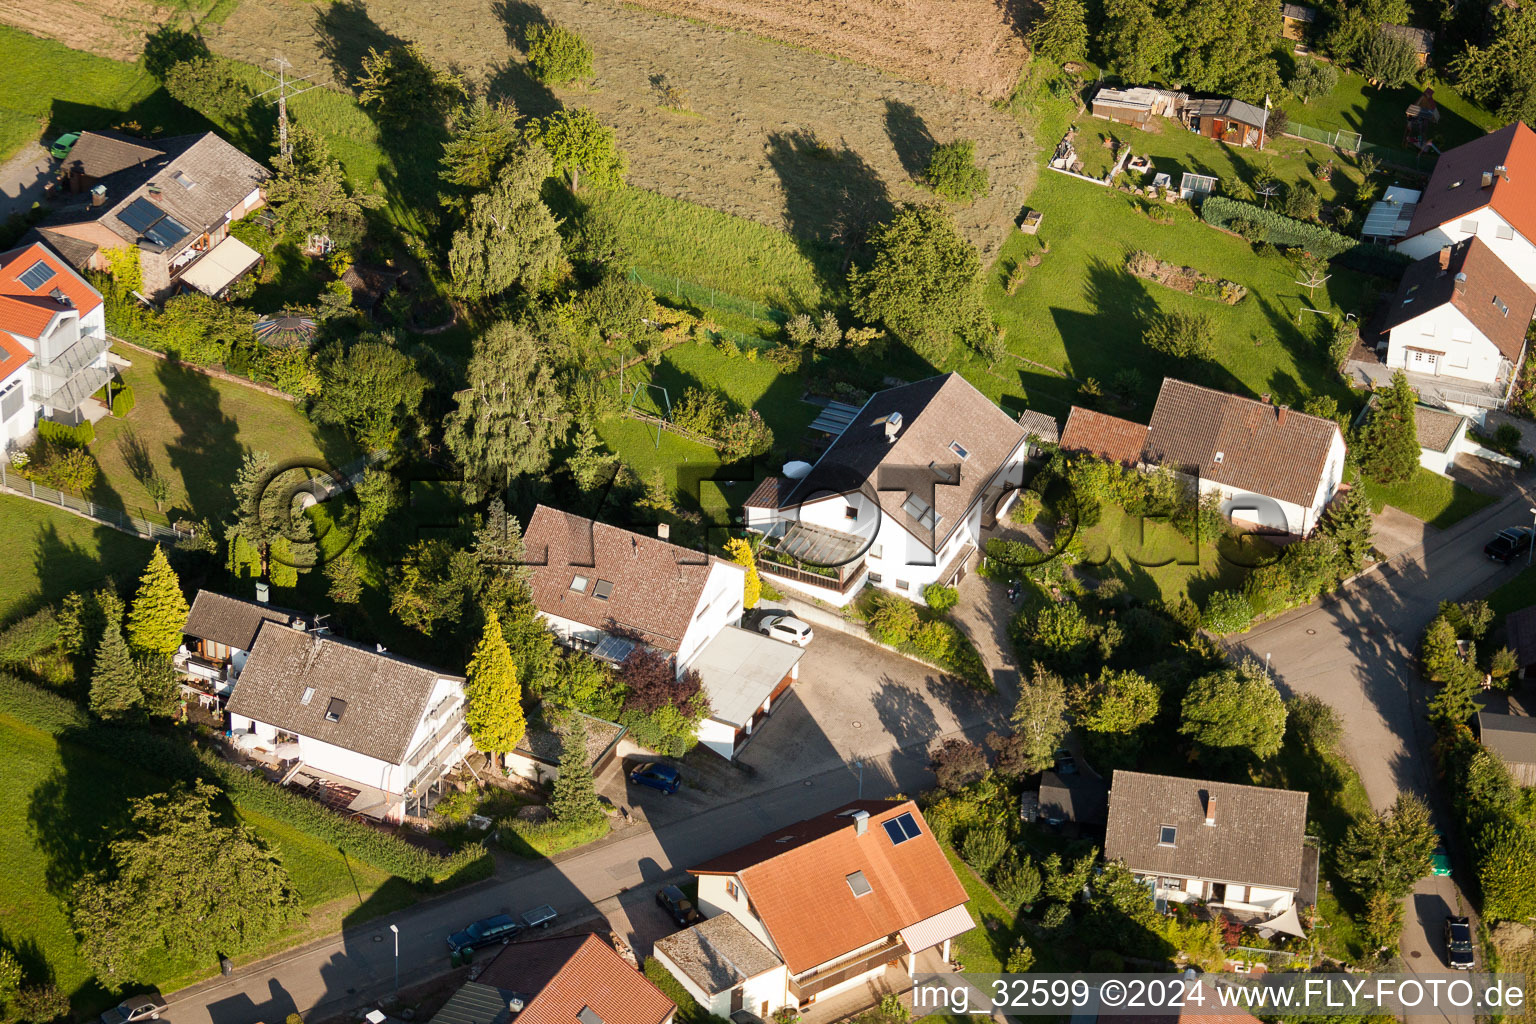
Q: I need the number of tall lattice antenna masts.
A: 1